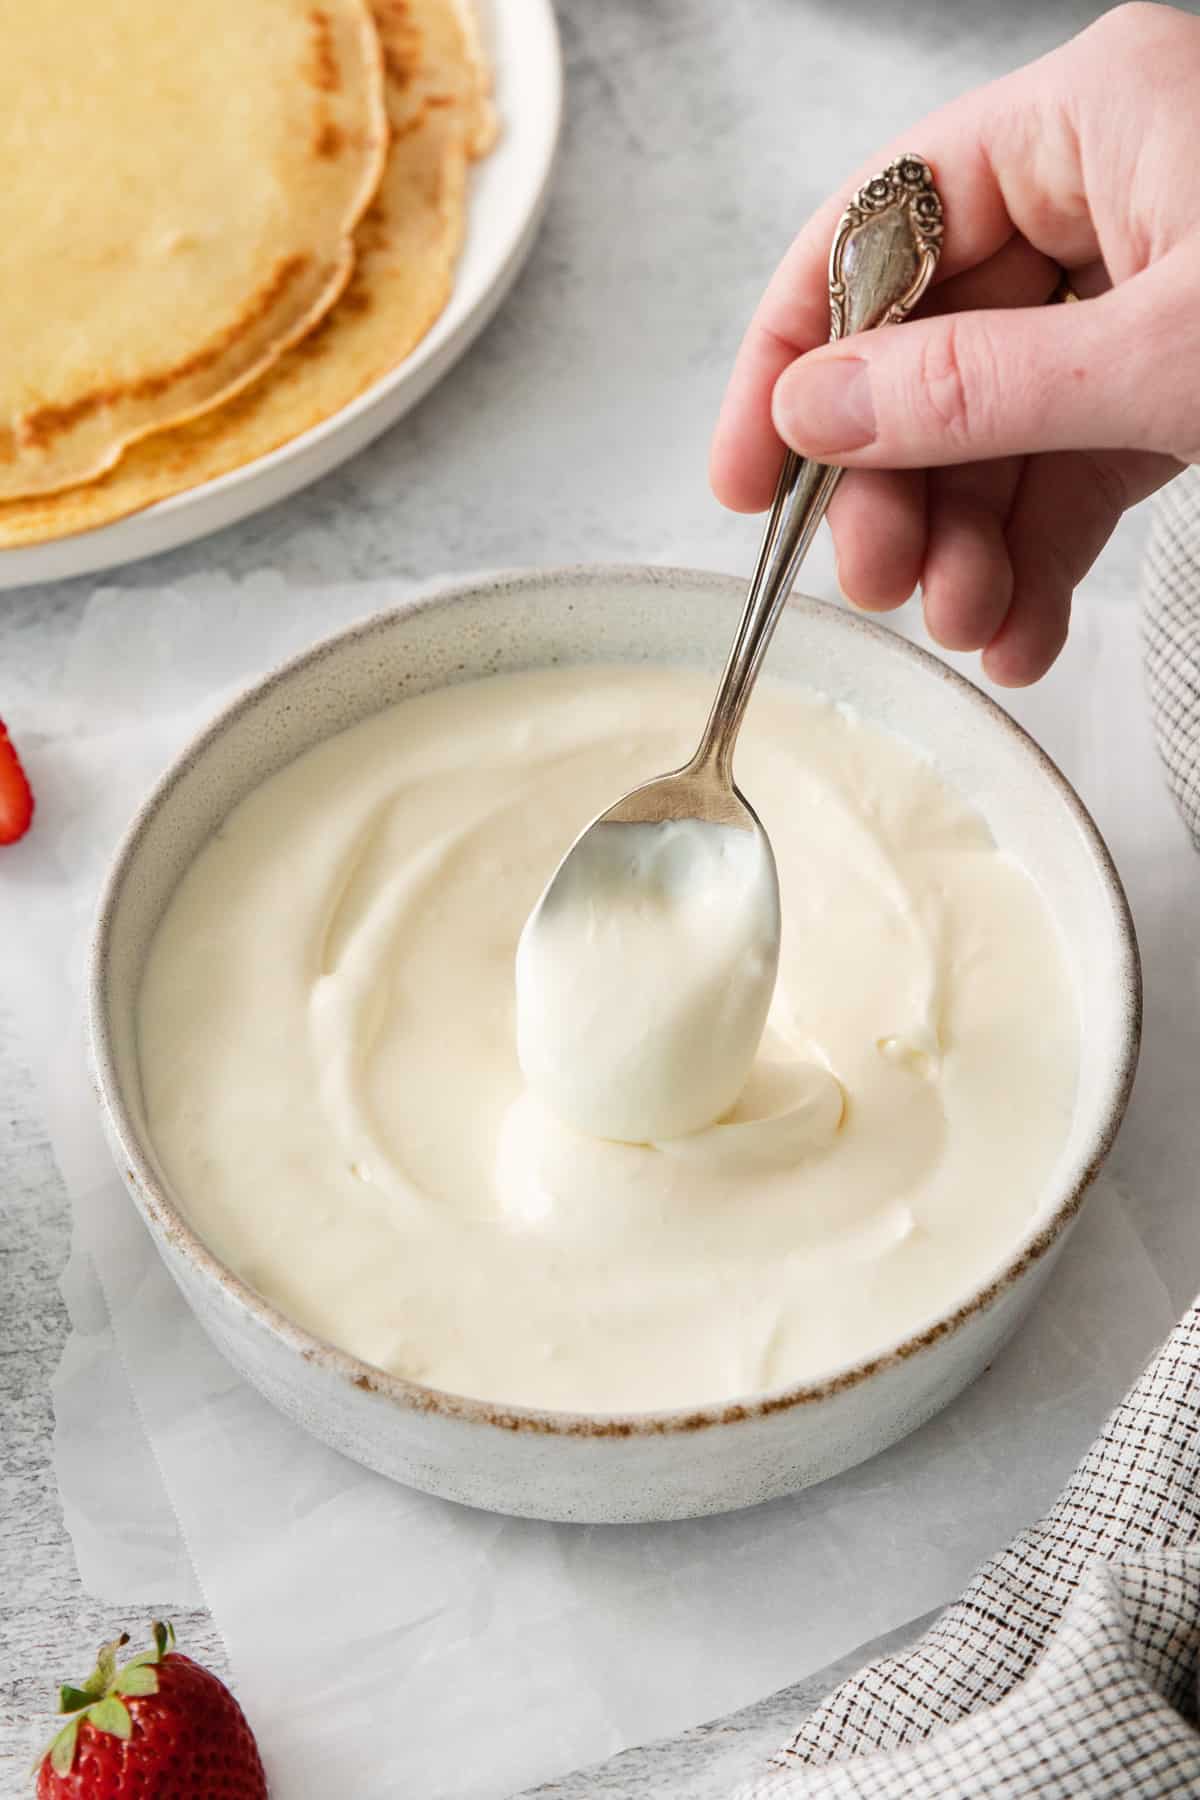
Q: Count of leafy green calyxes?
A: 1